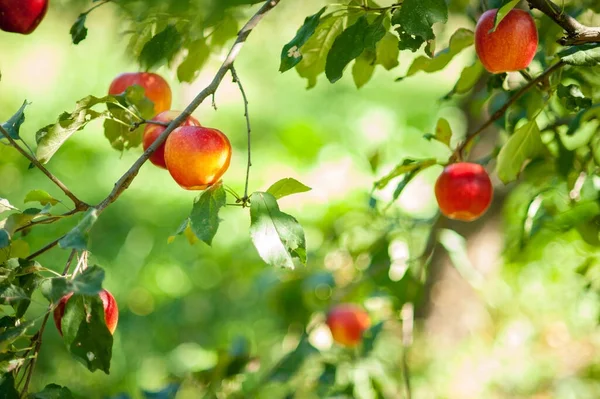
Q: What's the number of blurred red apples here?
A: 1